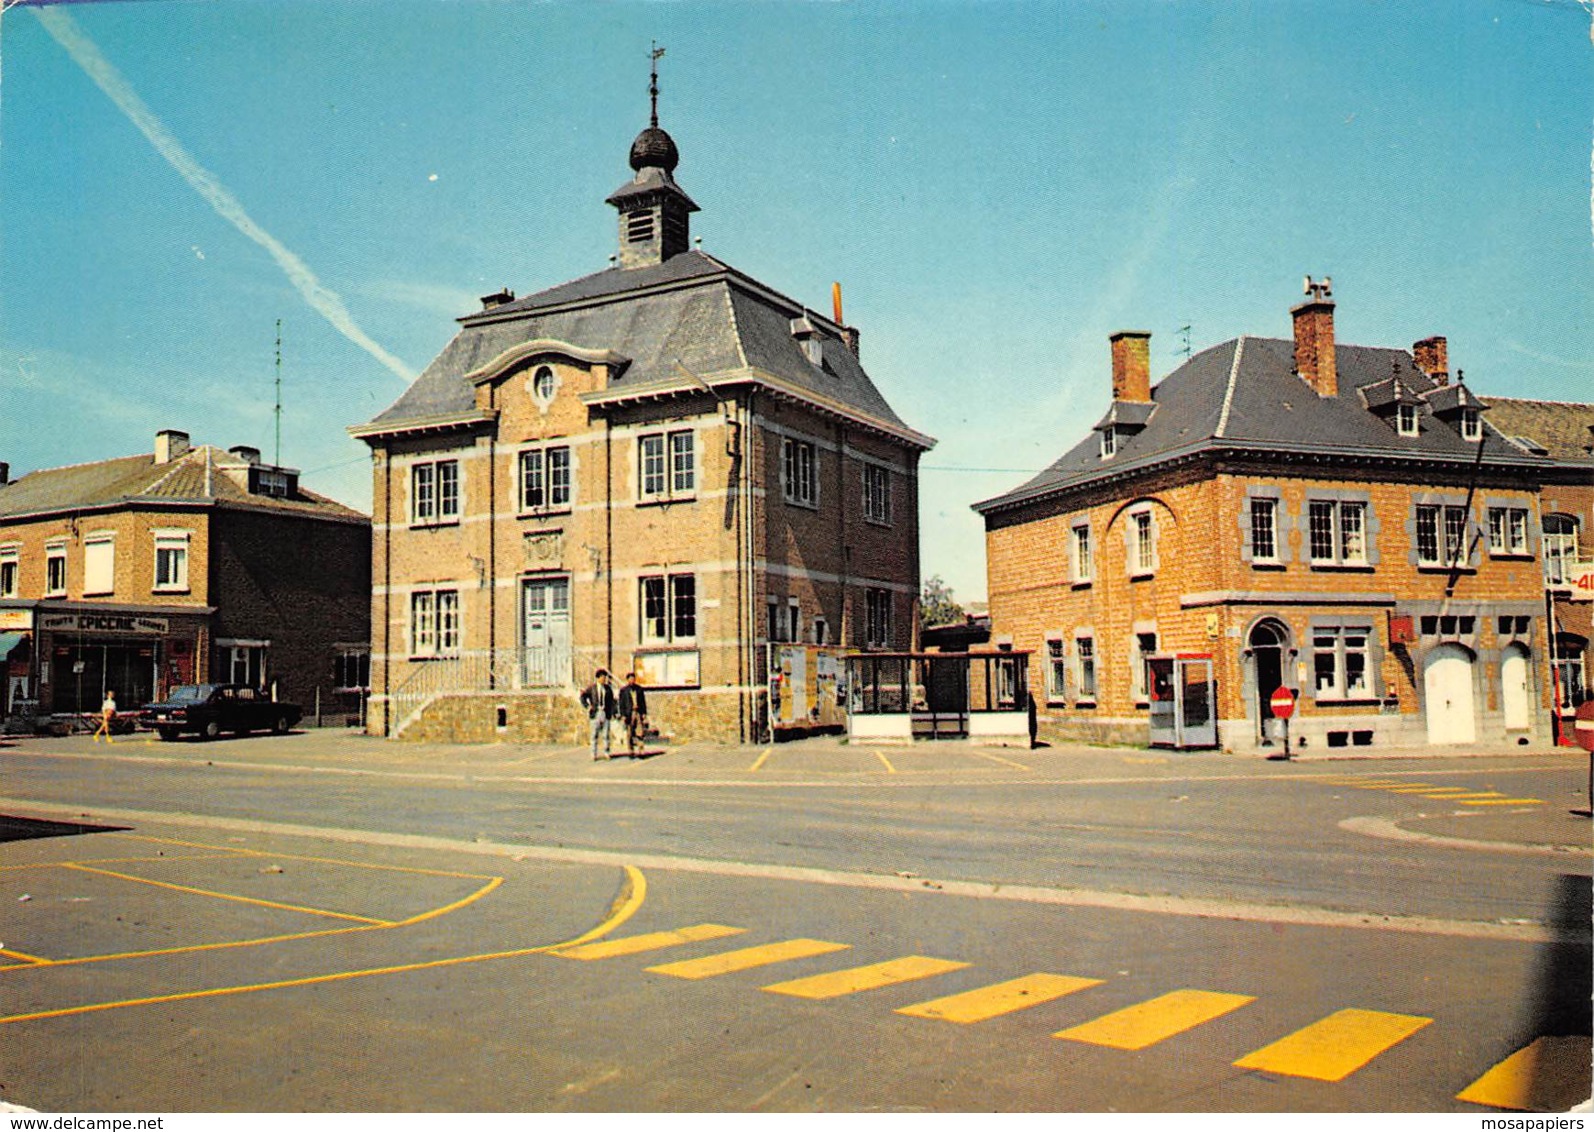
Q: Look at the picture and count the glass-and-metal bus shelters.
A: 1